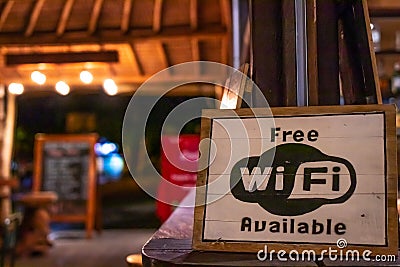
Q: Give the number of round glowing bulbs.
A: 5